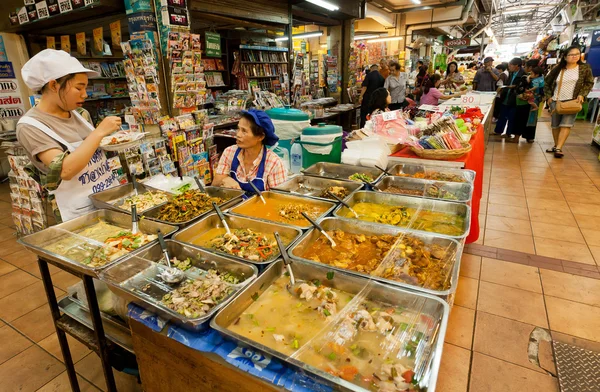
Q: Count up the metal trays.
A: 13